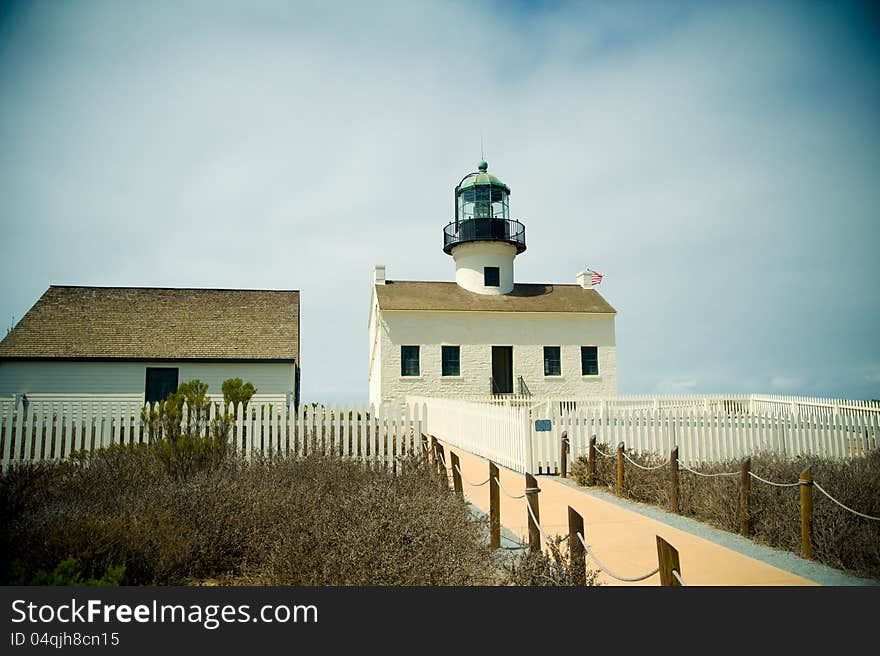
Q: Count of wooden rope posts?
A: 14